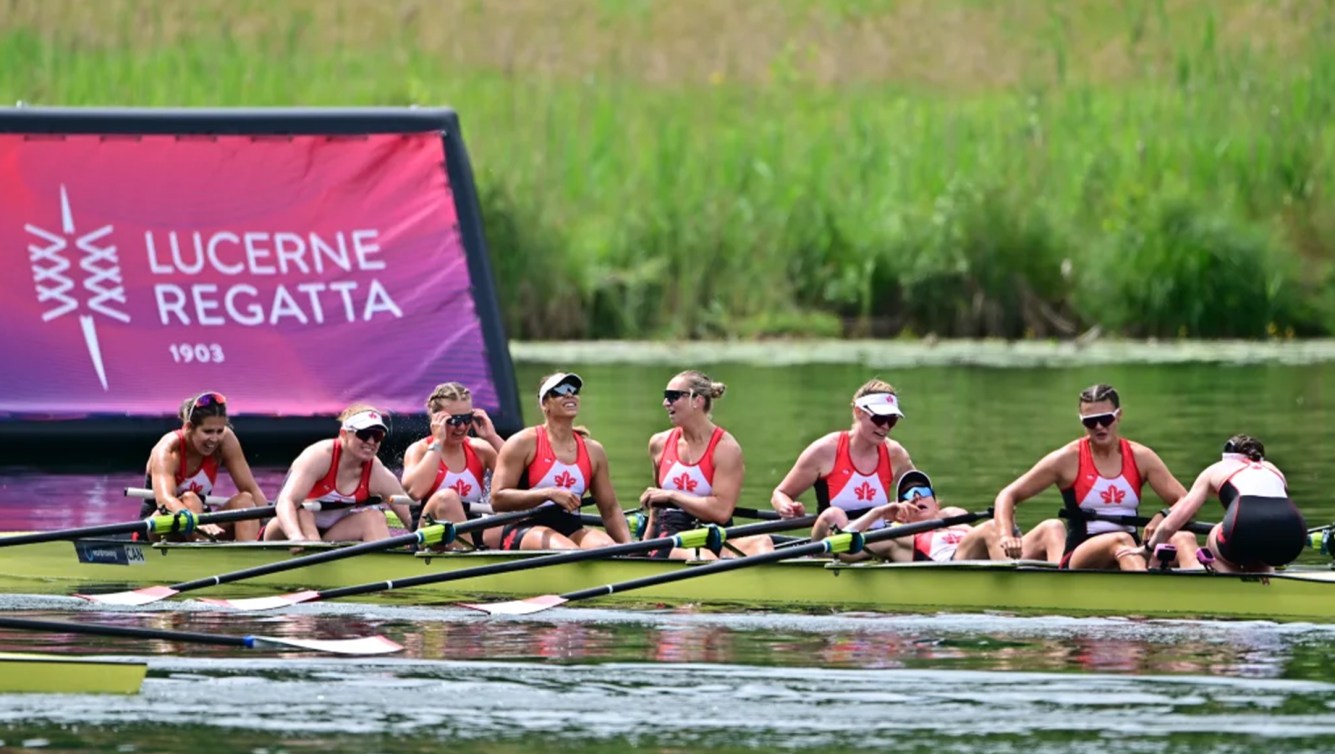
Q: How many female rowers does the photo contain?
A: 9